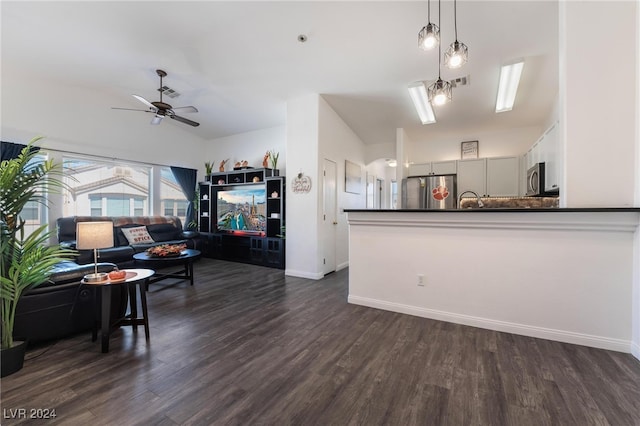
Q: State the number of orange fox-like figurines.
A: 2